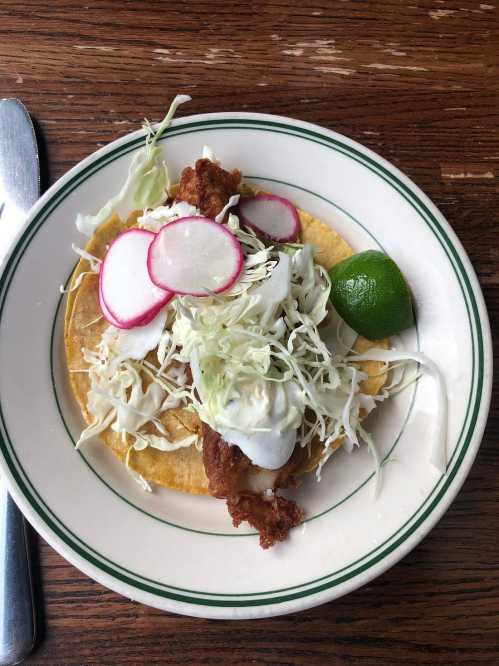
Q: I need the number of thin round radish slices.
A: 3